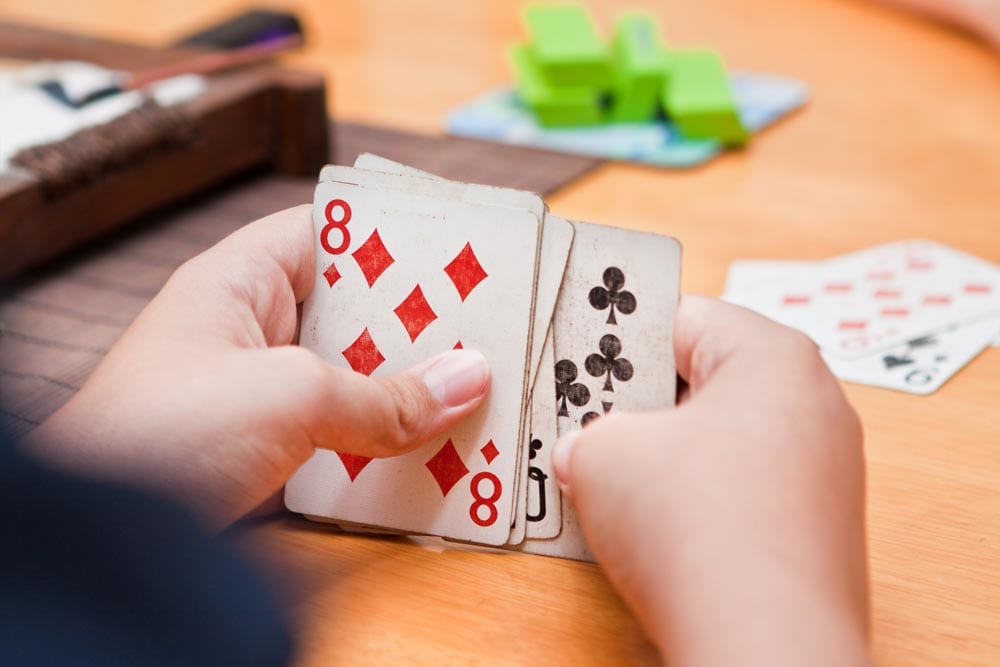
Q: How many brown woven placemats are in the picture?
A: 1